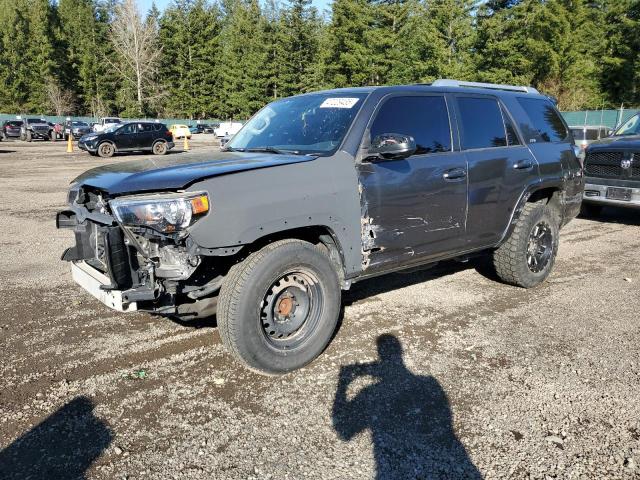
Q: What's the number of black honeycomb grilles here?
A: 1